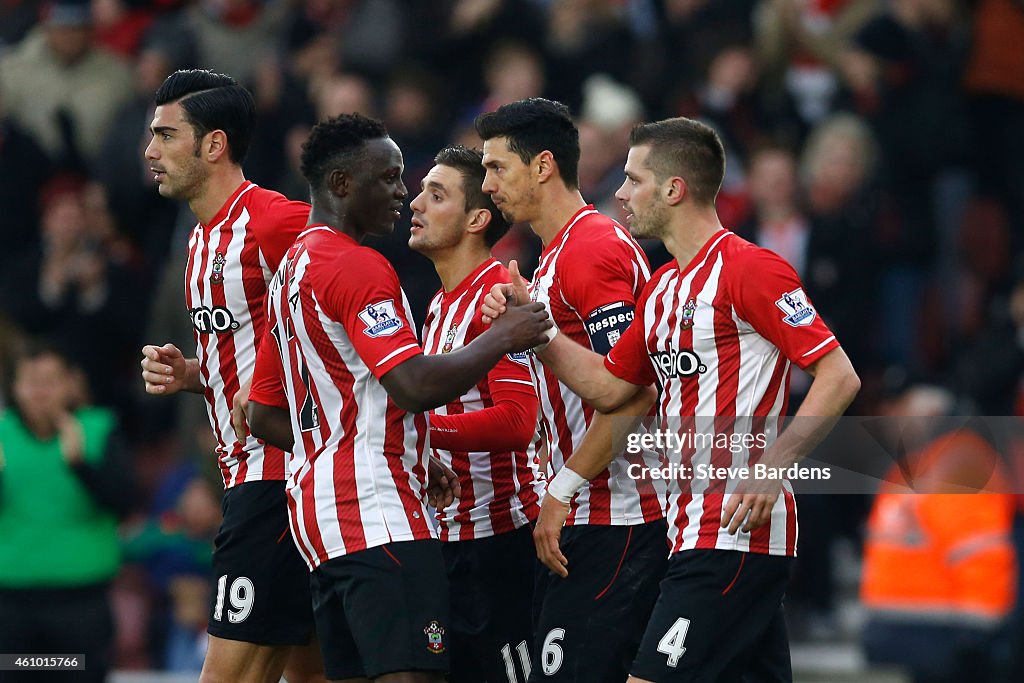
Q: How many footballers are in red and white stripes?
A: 5